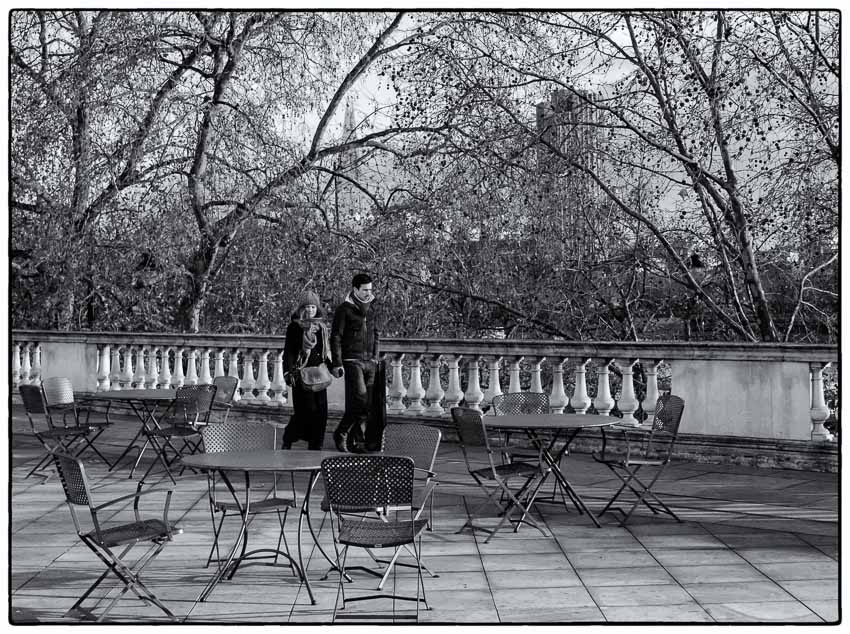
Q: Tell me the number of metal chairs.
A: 11